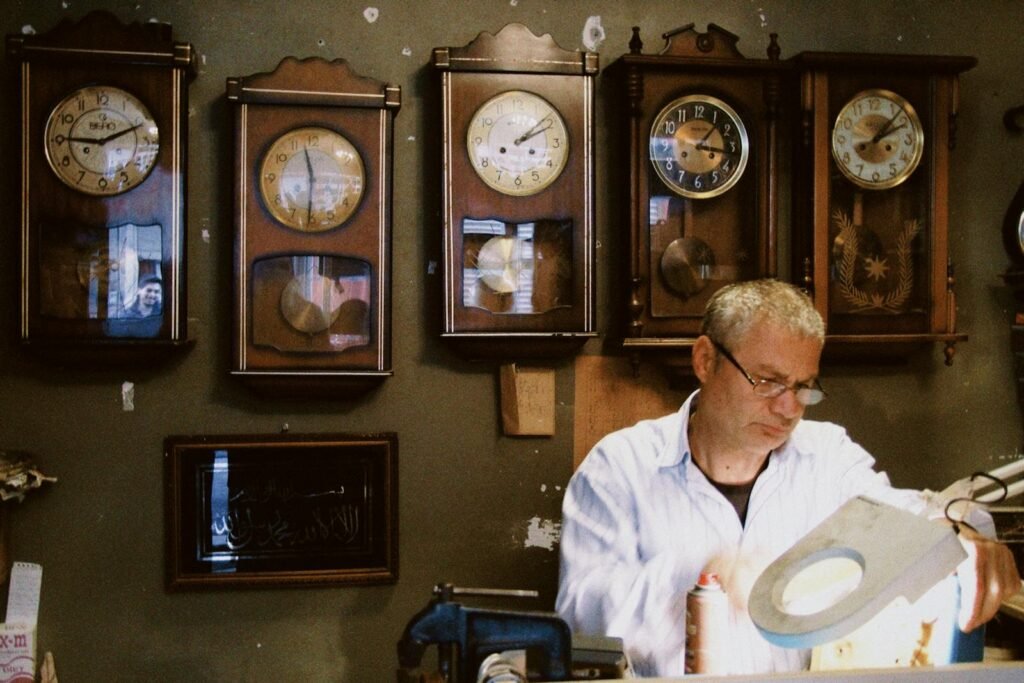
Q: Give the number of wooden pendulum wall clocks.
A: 5